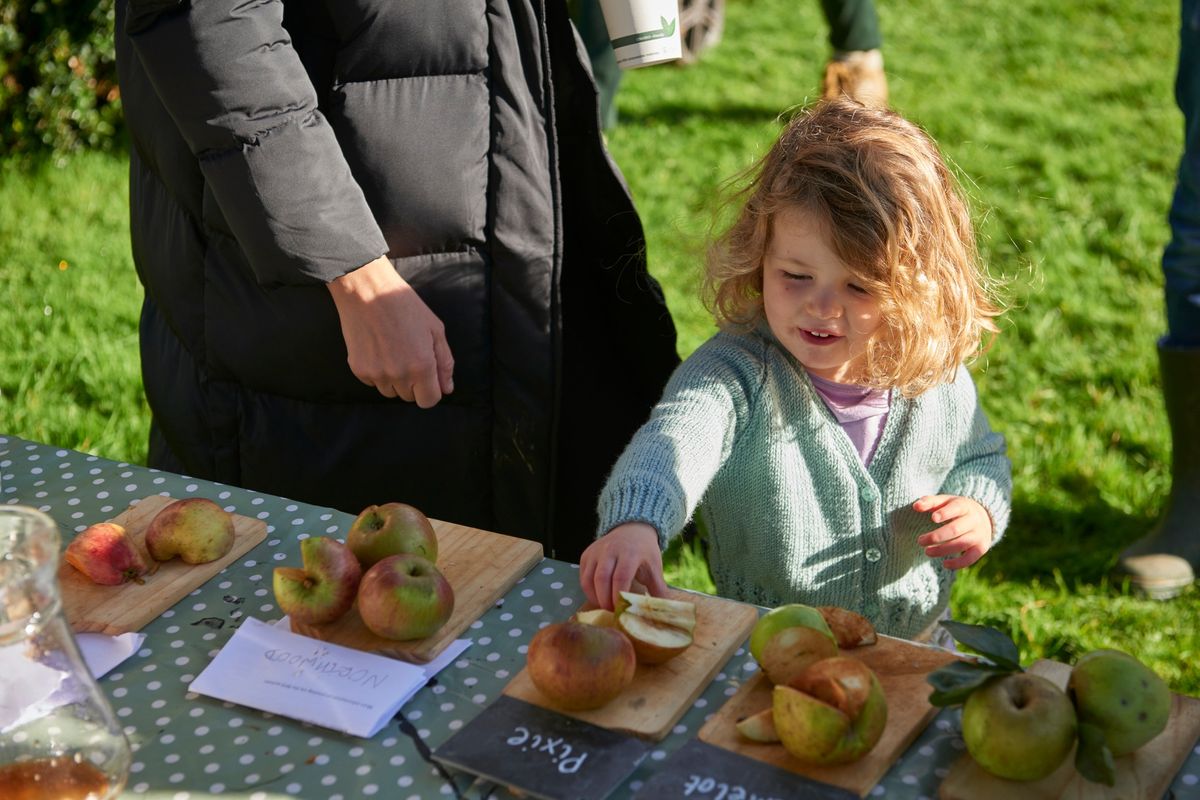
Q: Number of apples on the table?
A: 11